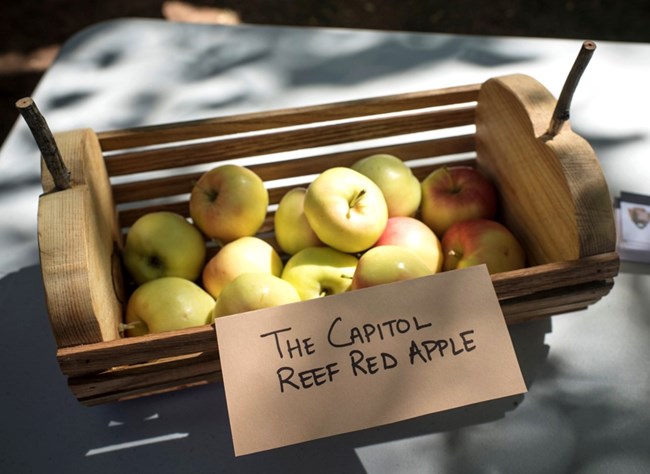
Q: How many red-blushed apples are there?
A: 3